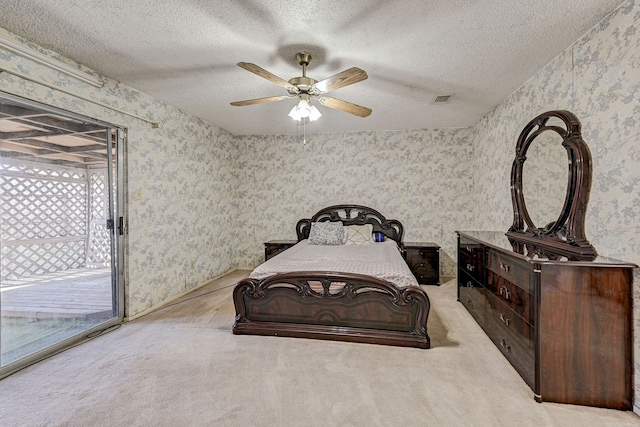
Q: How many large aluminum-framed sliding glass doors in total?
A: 1